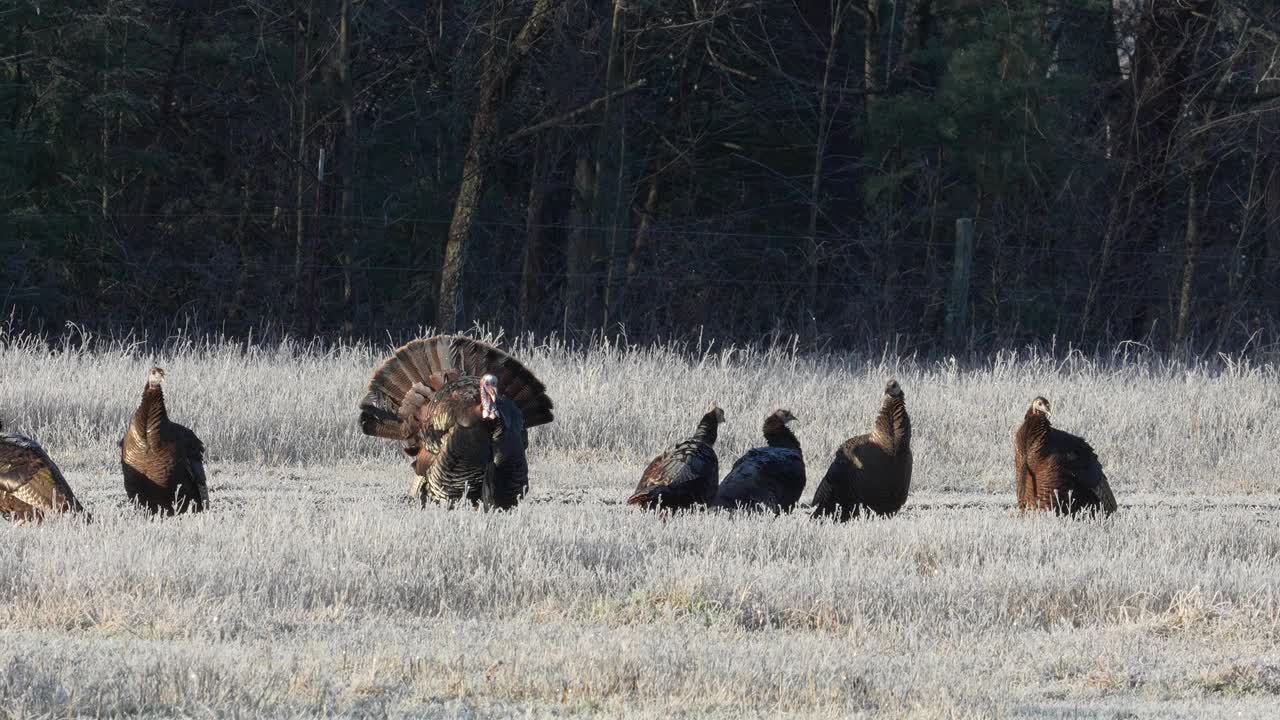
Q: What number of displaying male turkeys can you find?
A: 1